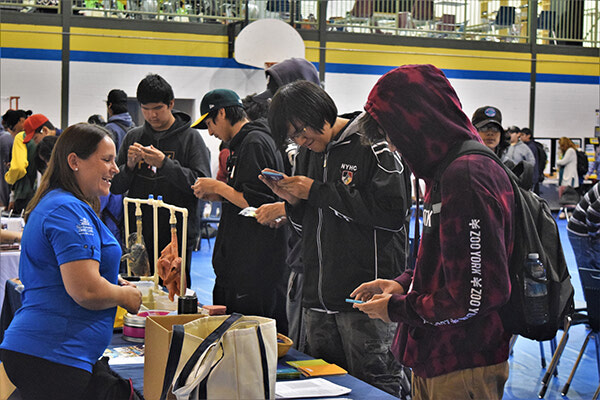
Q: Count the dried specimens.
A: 2